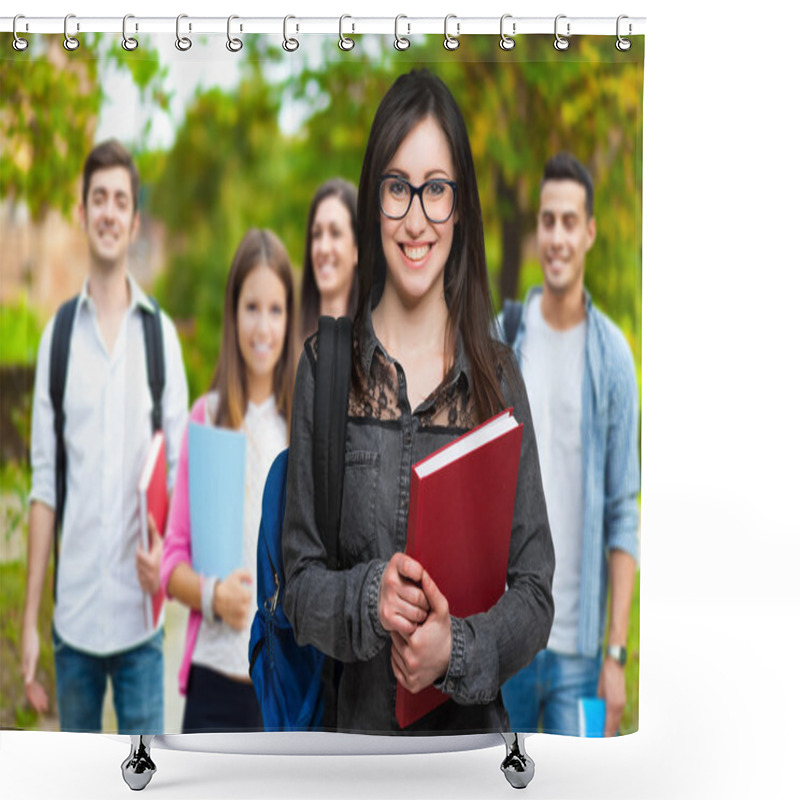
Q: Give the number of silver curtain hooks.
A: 12